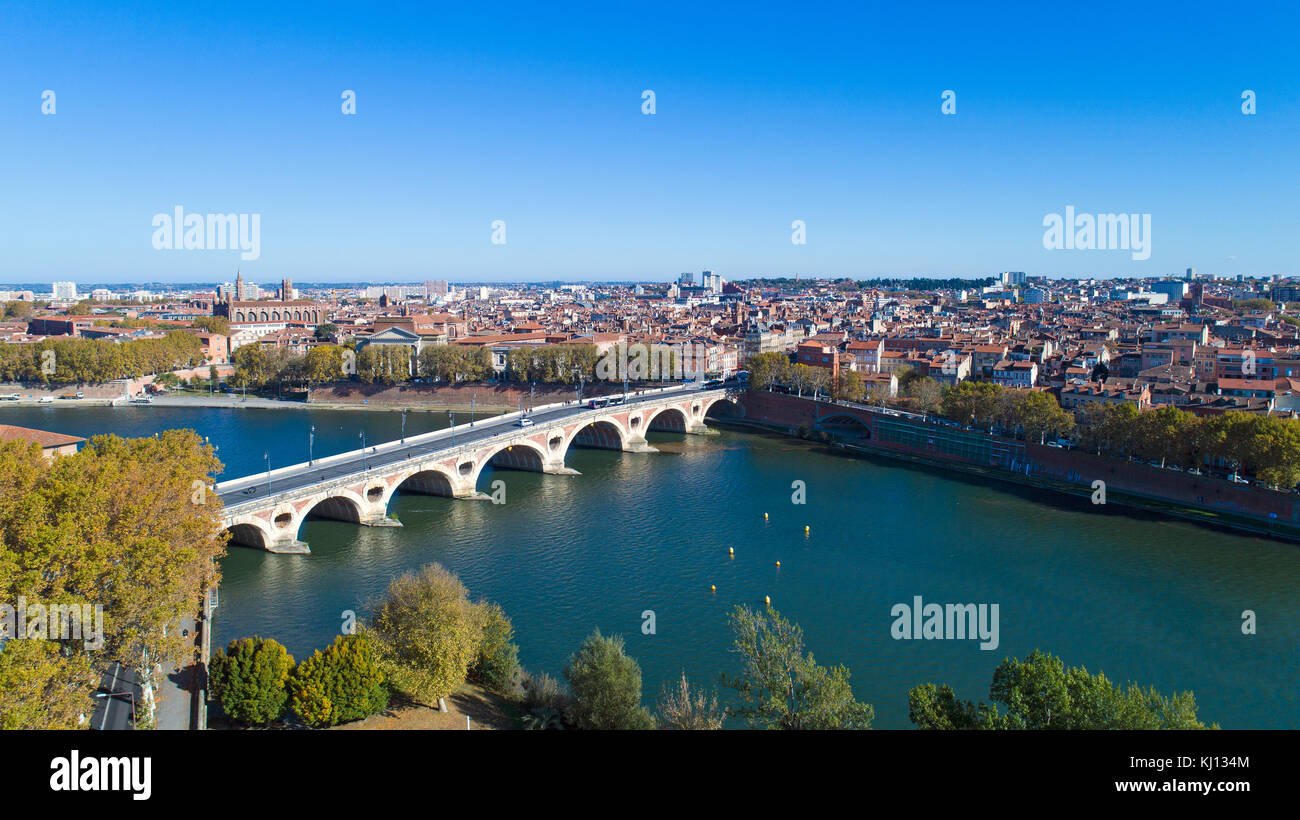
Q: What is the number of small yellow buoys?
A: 6